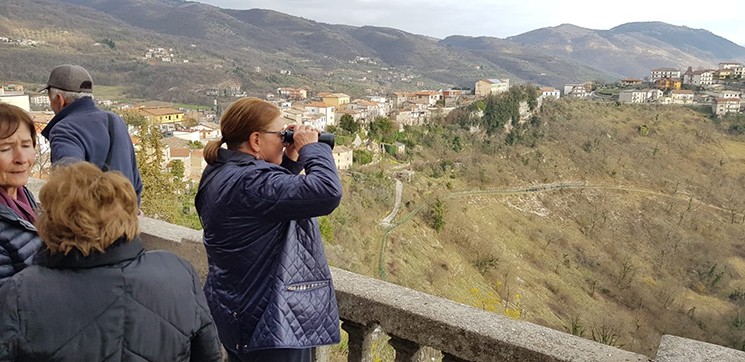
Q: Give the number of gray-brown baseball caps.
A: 1